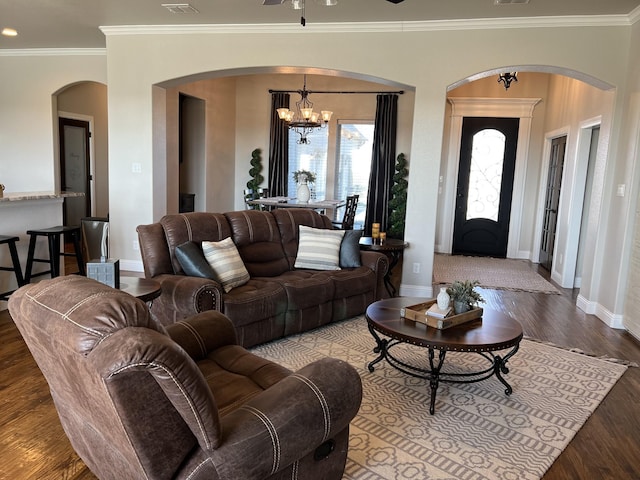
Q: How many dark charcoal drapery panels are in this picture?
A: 2